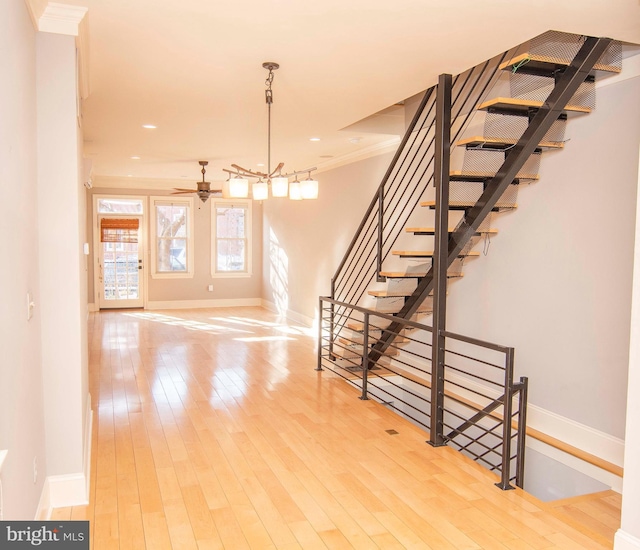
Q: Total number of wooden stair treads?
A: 13